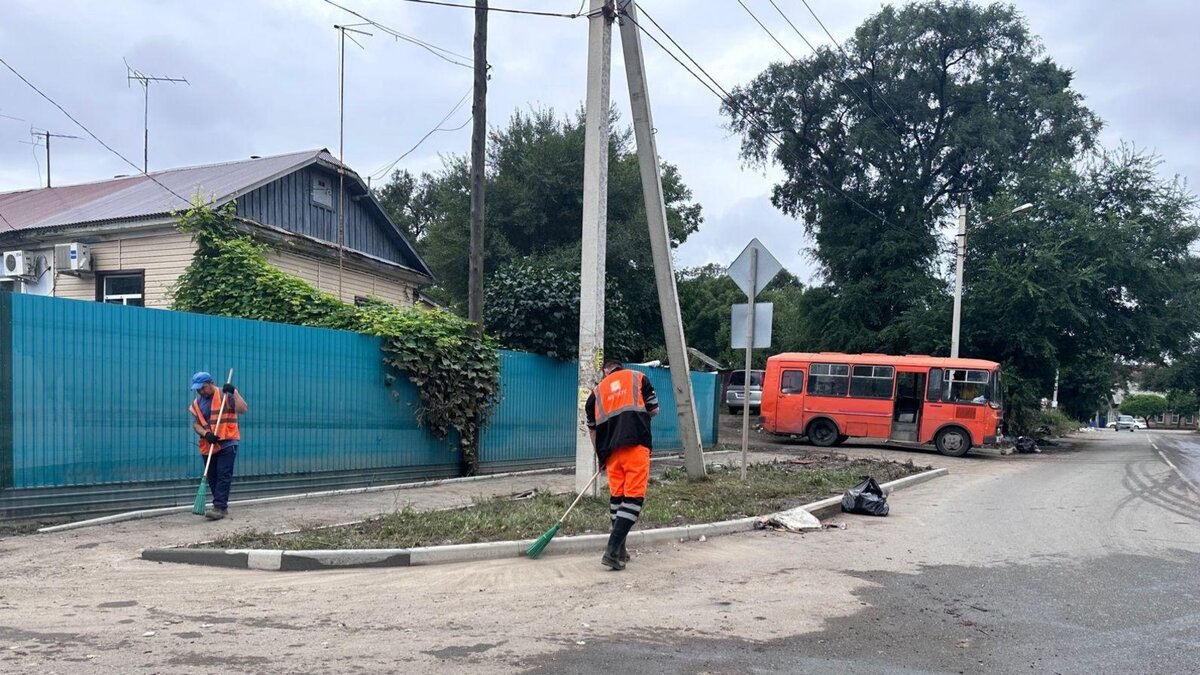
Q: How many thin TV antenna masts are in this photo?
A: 3